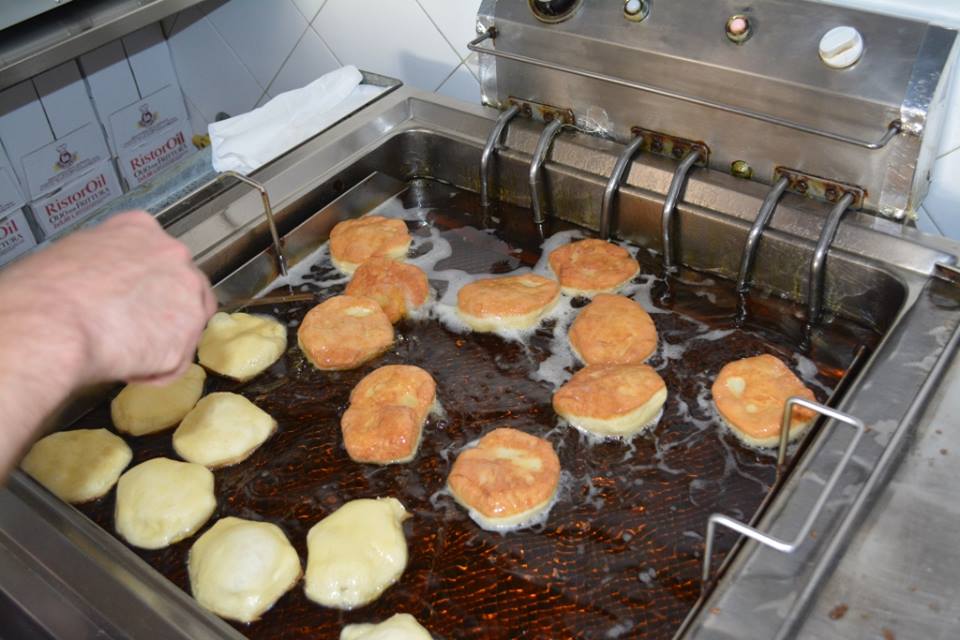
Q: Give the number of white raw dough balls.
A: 8